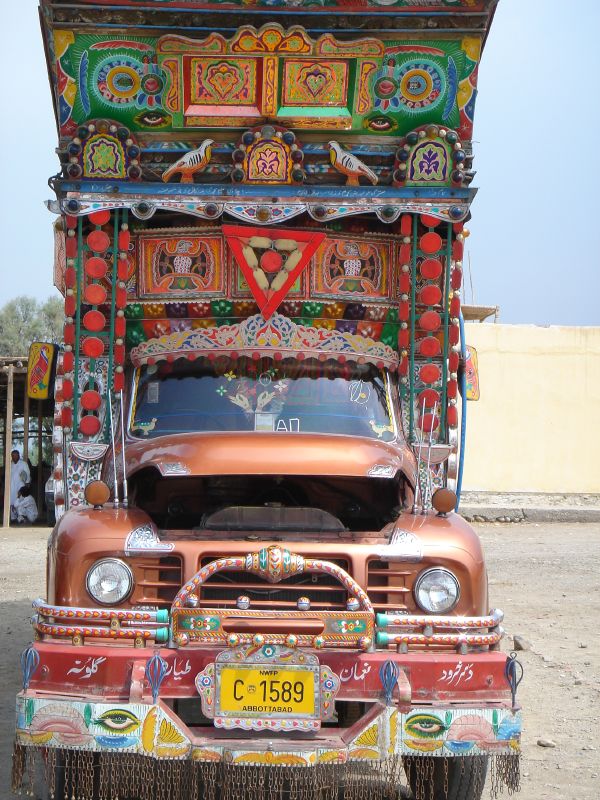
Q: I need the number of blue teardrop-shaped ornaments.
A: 4